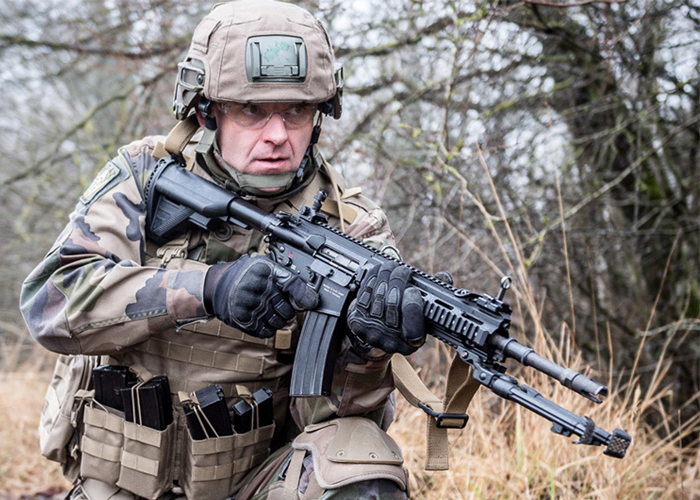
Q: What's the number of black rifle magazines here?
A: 5